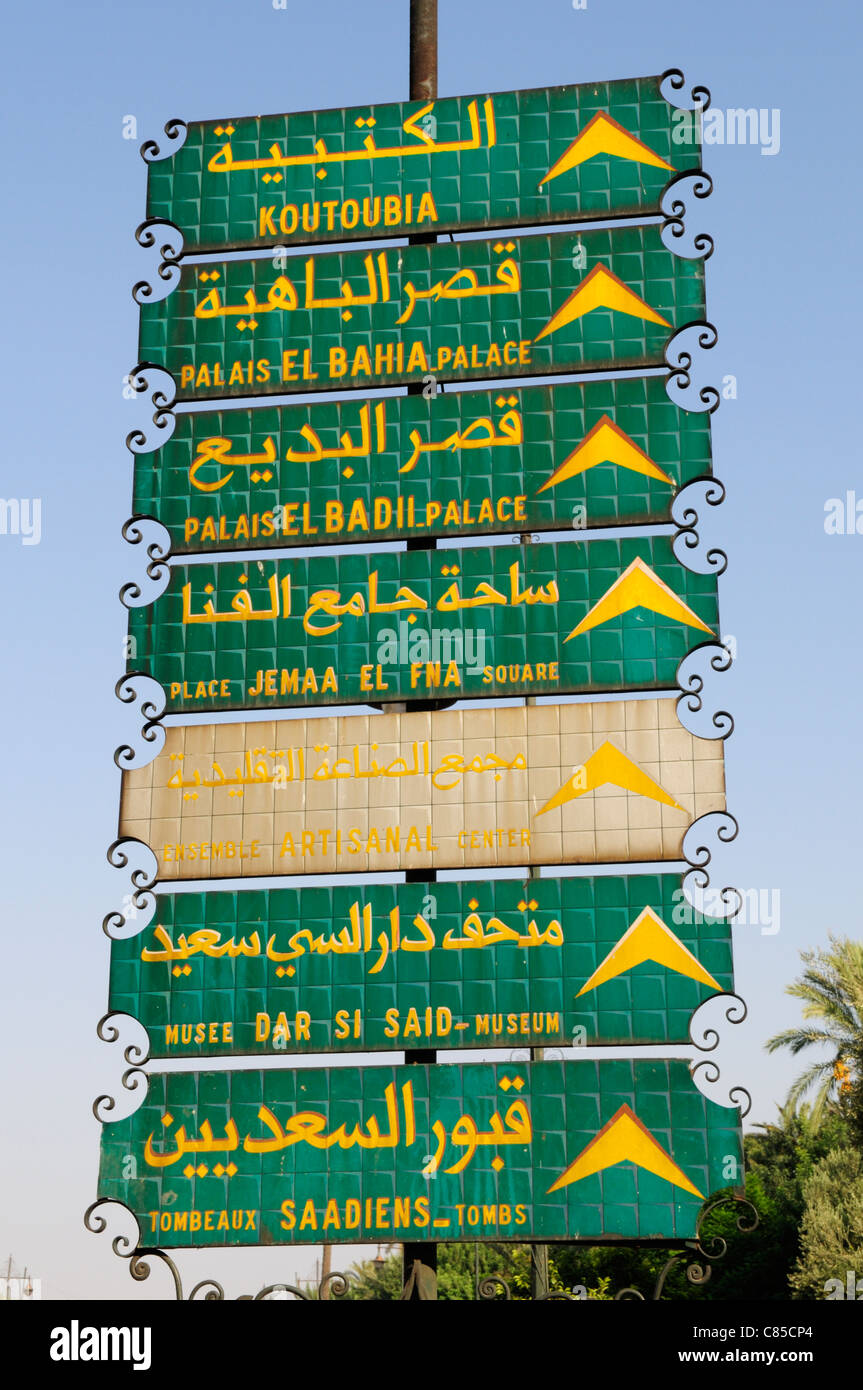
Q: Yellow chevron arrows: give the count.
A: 7